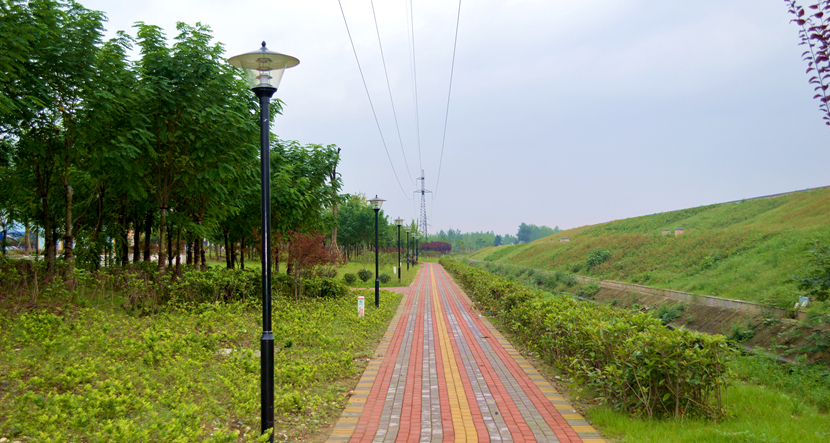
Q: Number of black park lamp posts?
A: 6